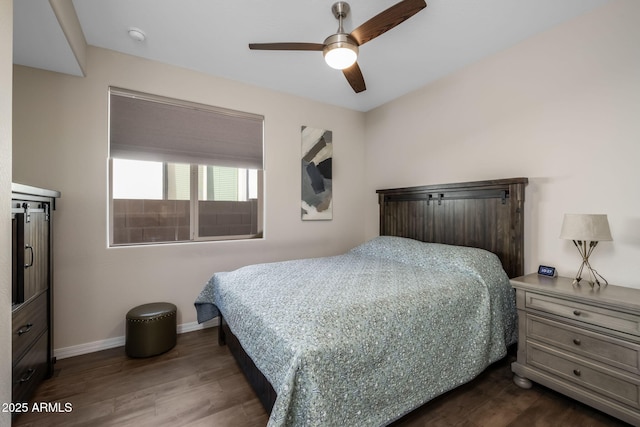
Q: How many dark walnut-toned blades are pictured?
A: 3